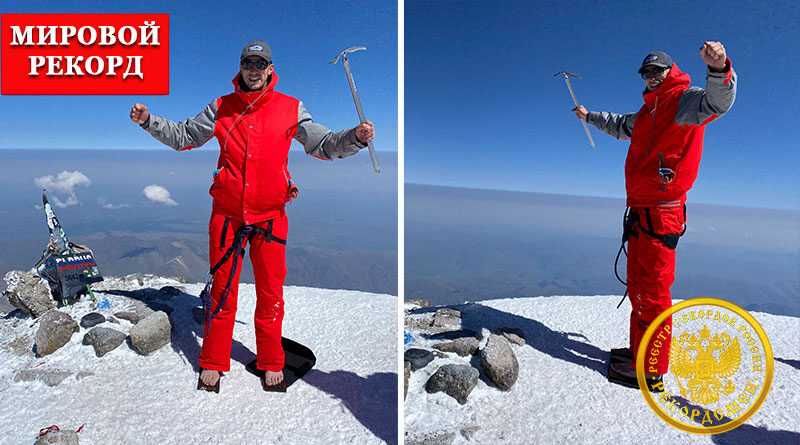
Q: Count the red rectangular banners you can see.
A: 1